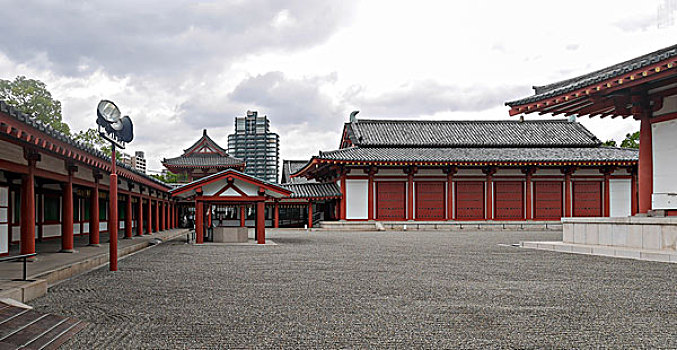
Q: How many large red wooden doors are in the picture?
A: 6